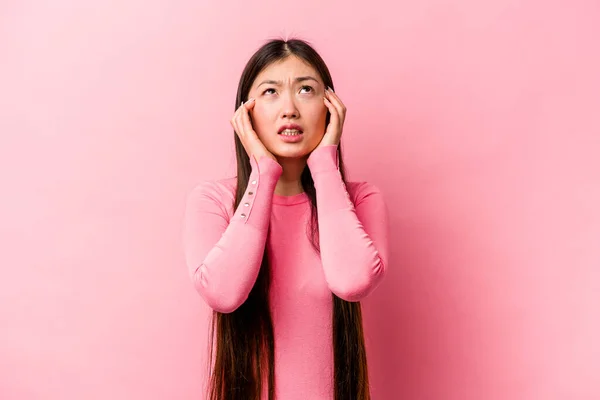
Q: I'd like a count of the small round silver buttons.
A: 4